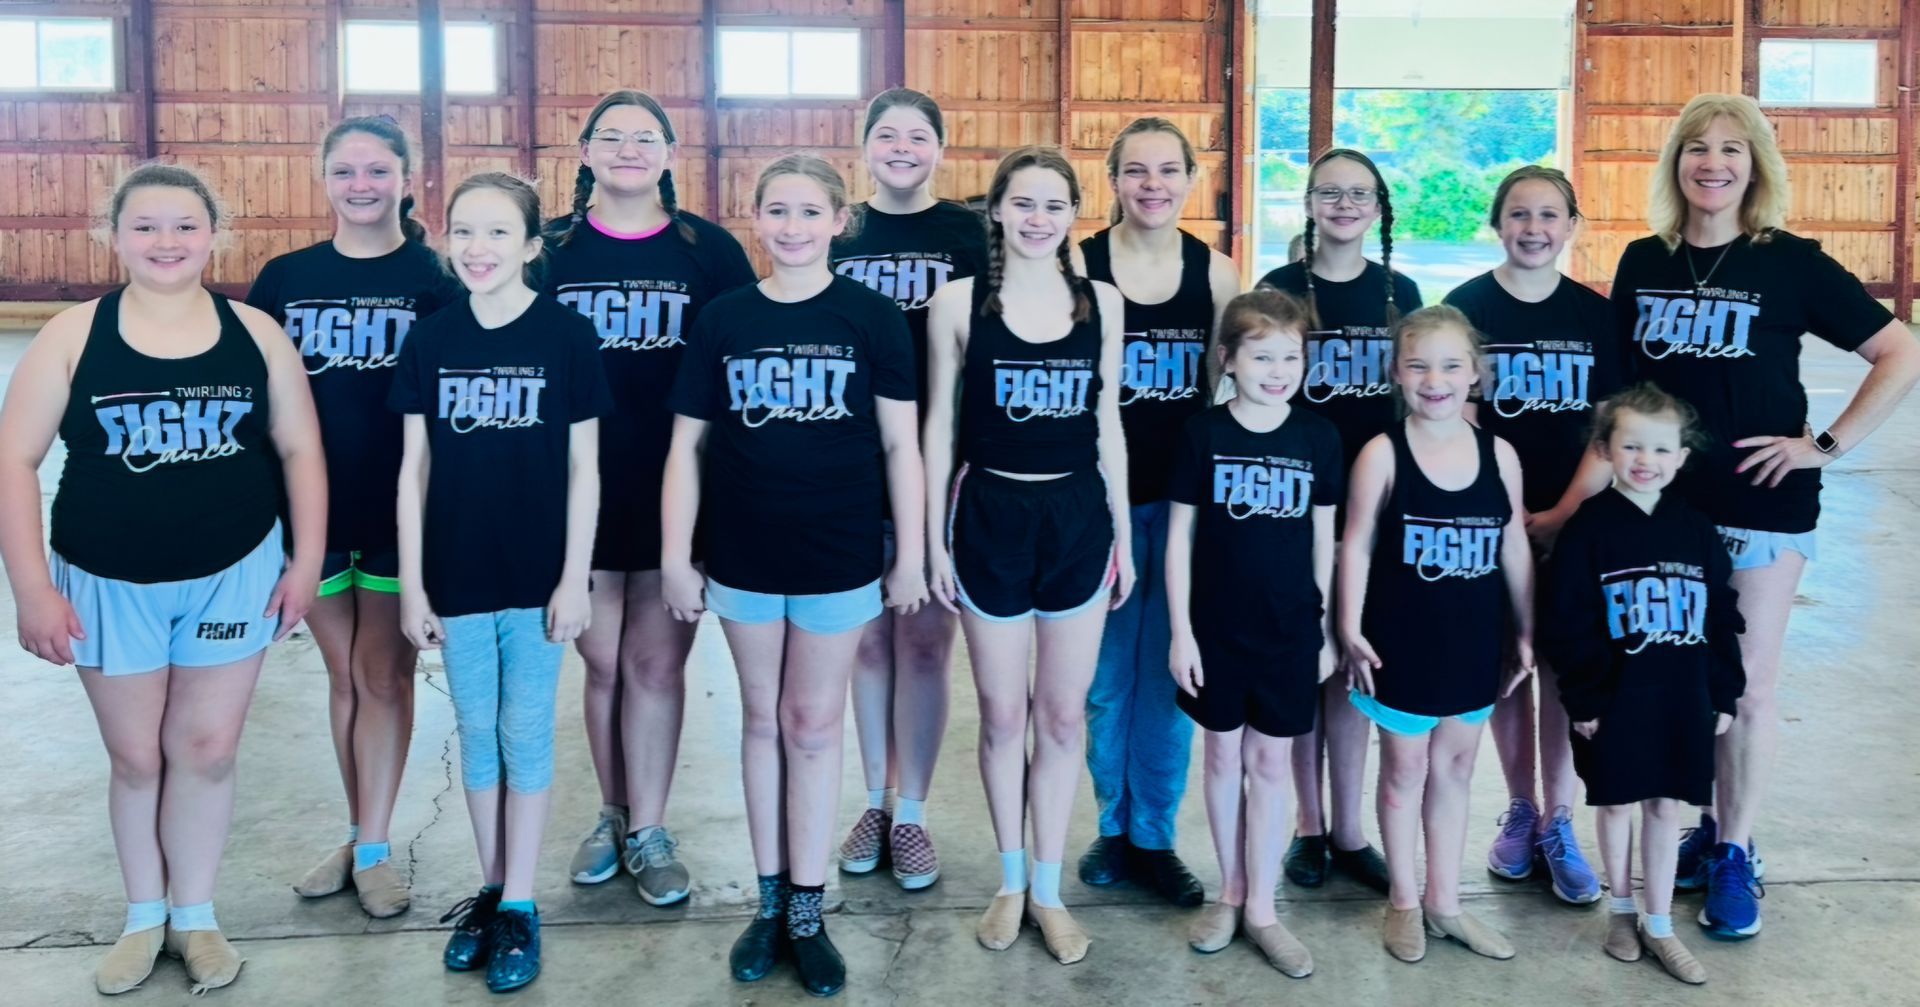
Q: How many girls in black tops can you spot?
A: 13